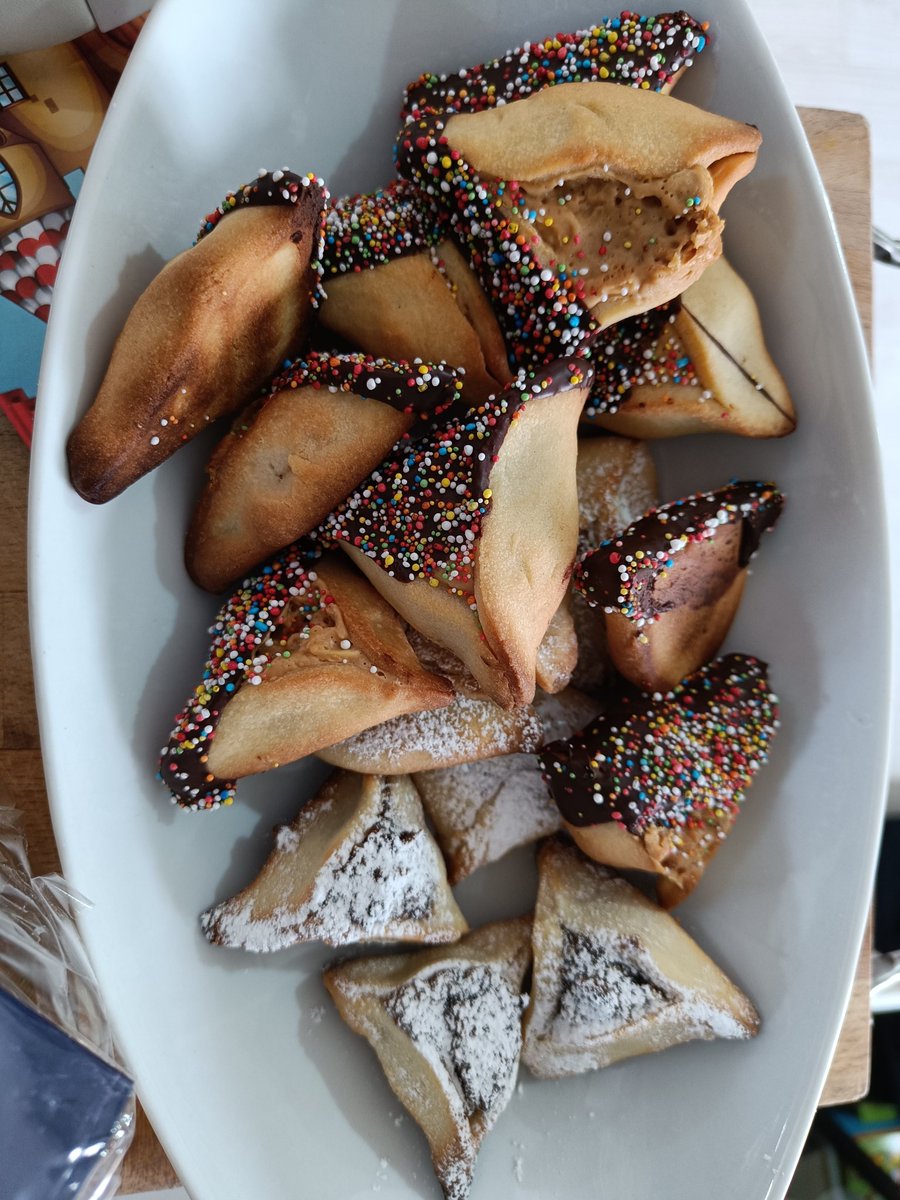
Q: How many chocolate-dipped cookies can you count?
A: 10